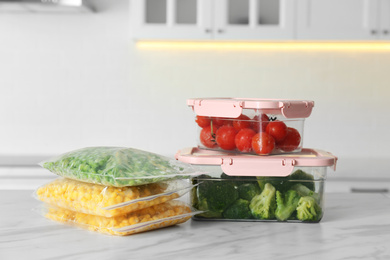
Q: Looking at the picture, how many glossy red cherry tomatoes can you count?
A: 10